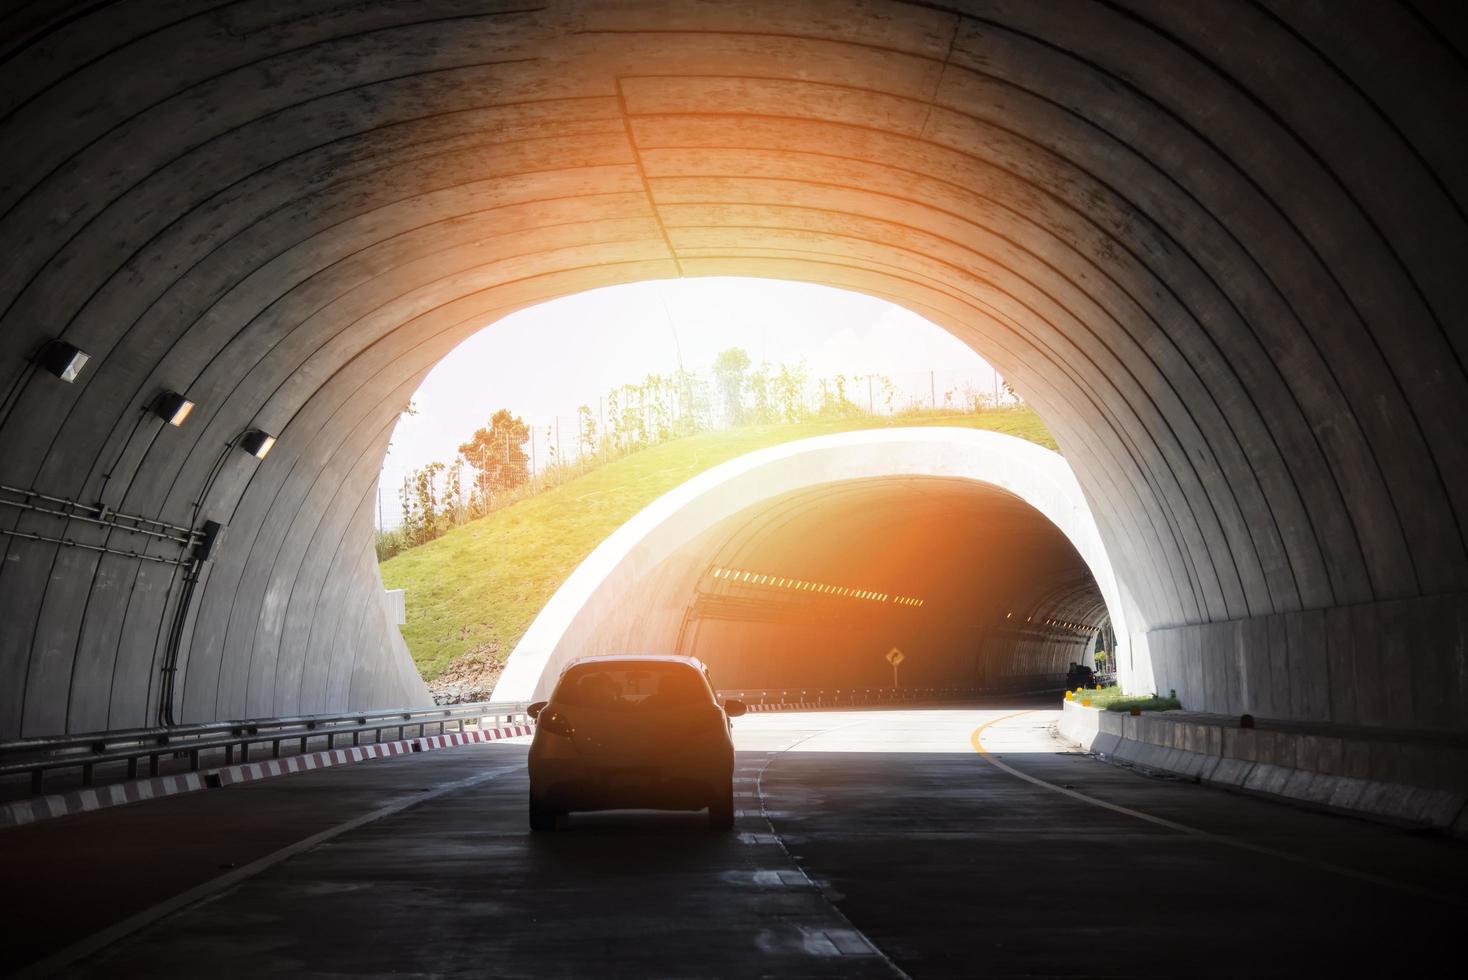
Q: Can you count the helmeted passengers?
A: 0